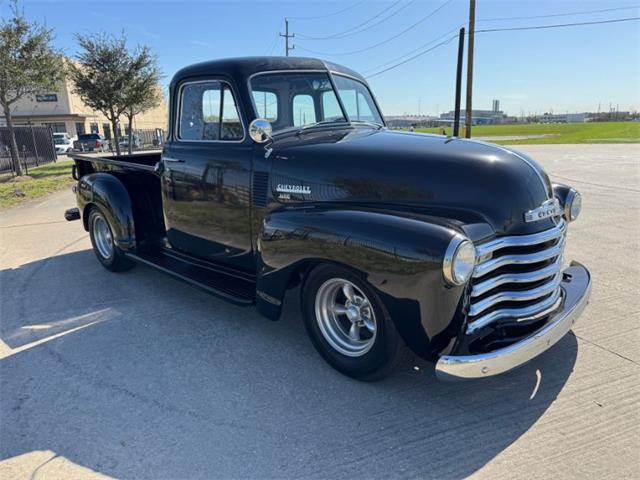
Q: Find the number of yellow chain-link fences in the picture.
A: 0